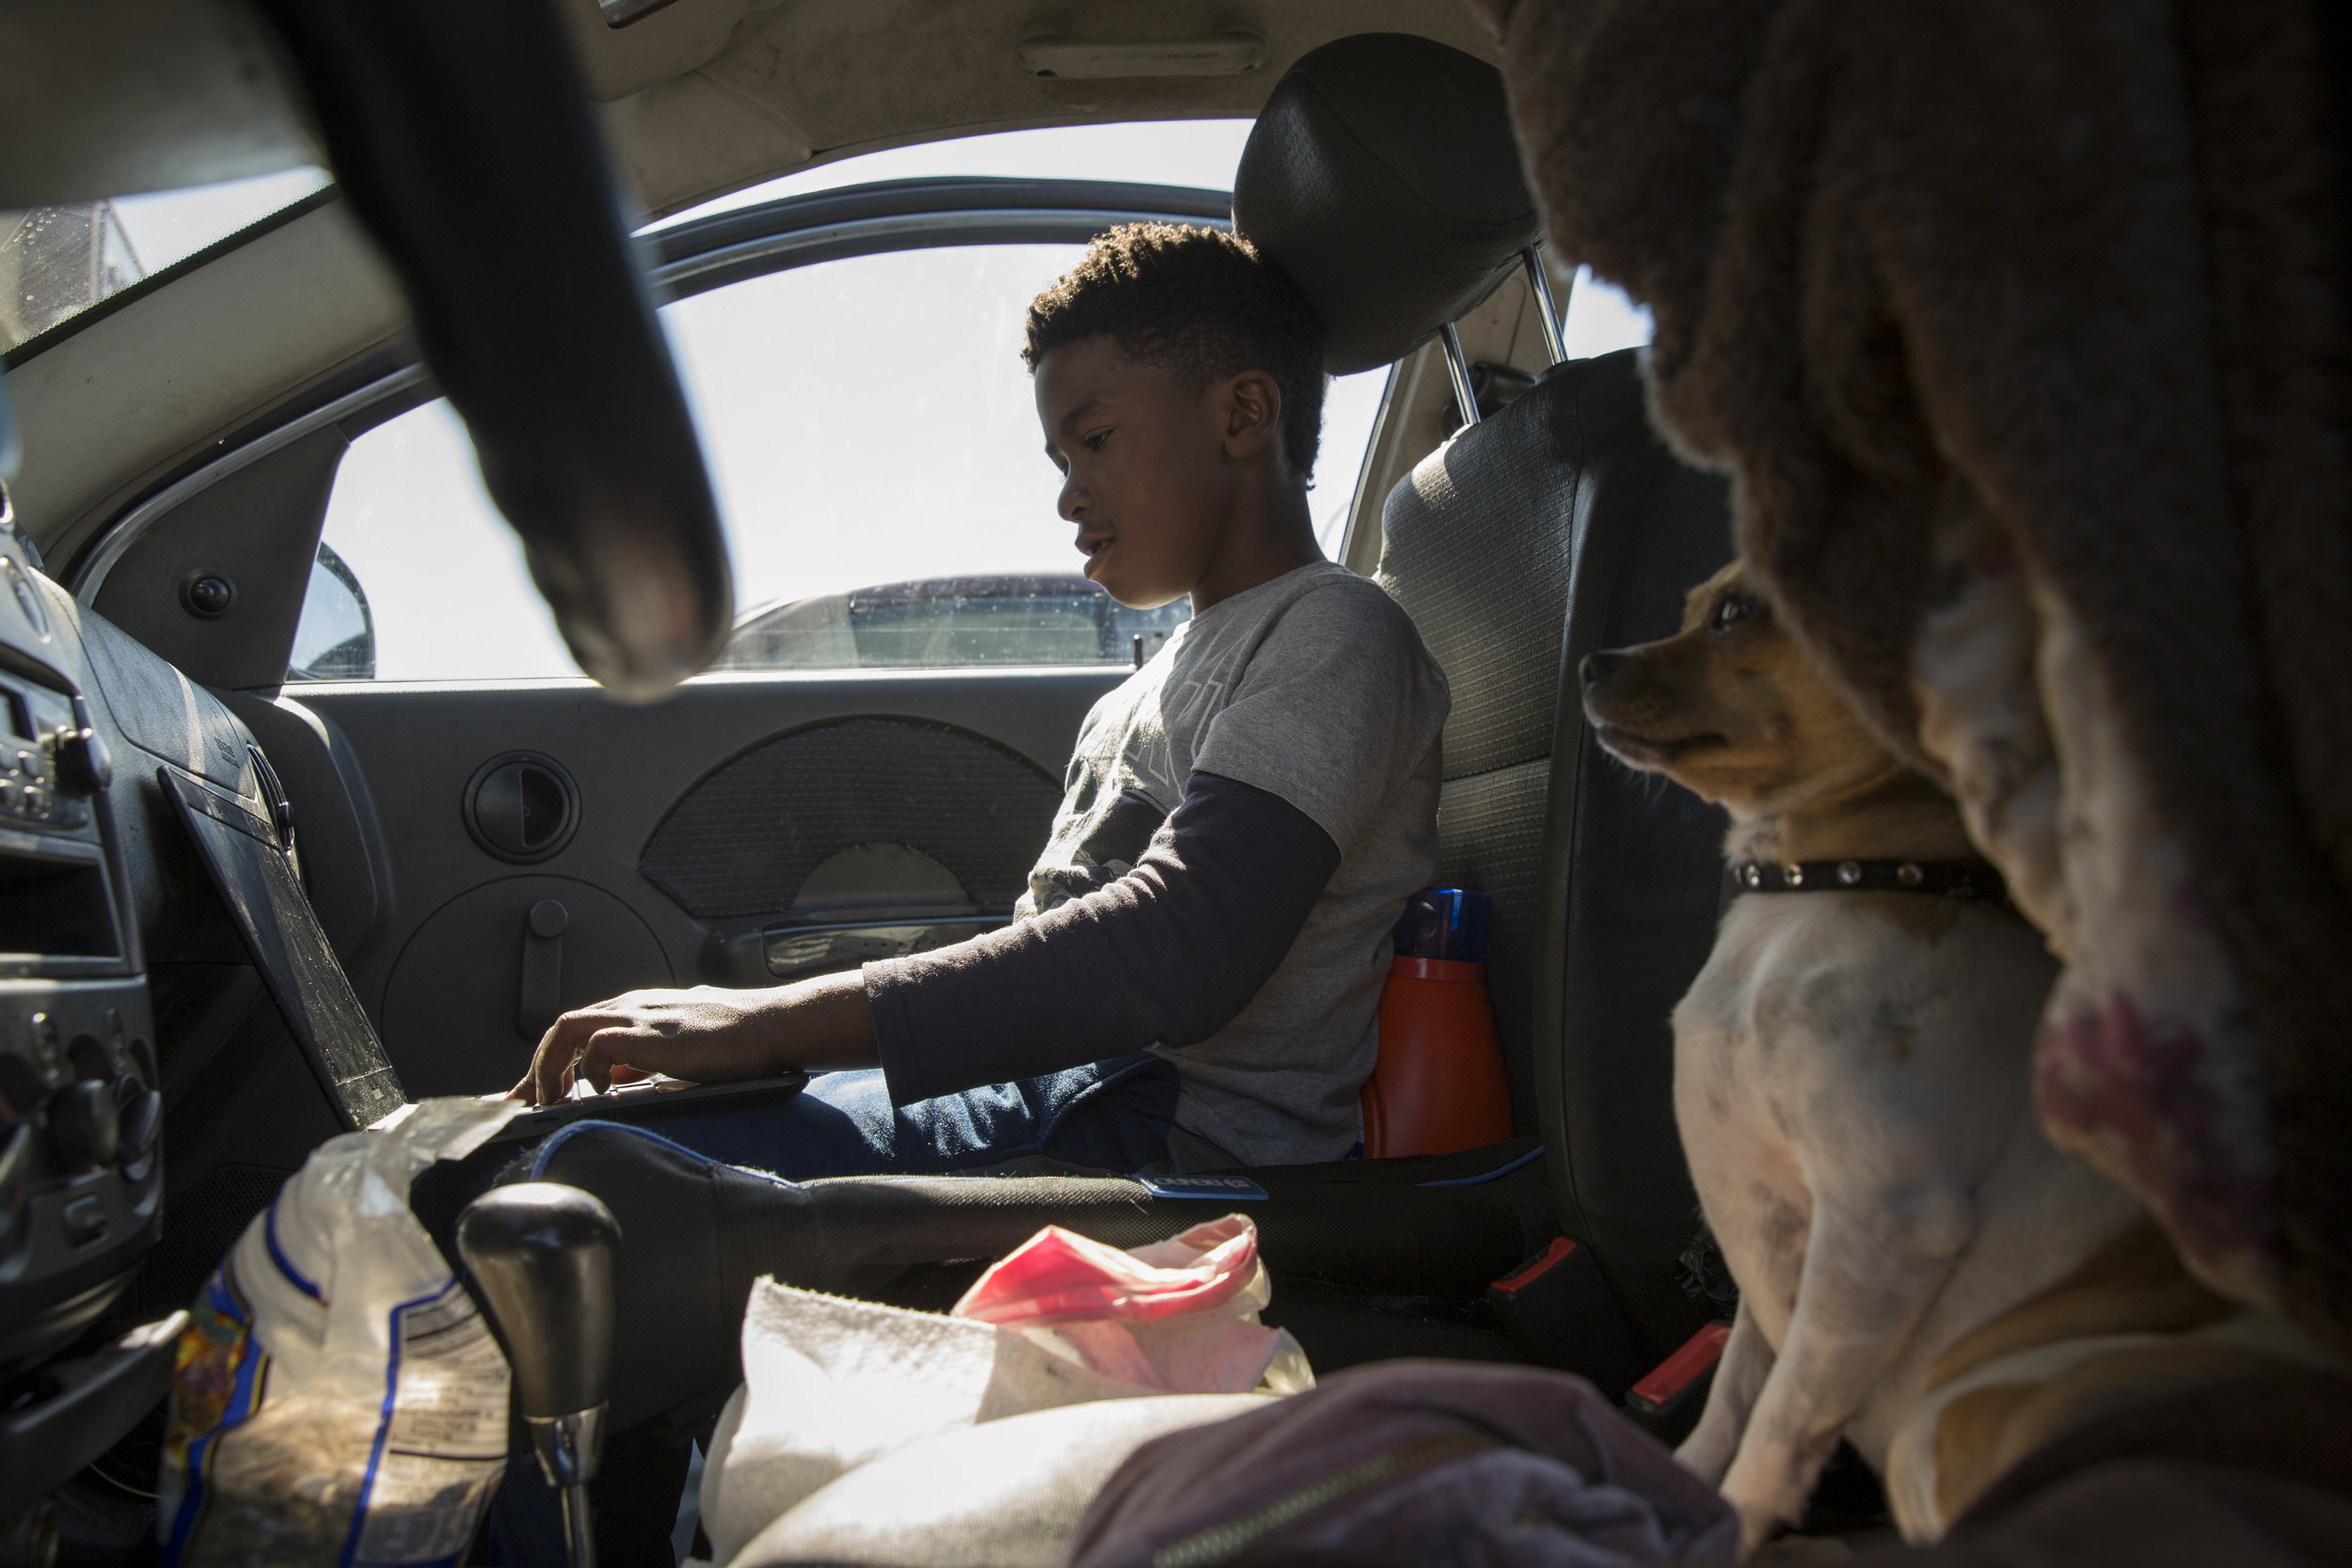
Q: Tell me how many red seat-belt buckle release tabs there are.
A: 2